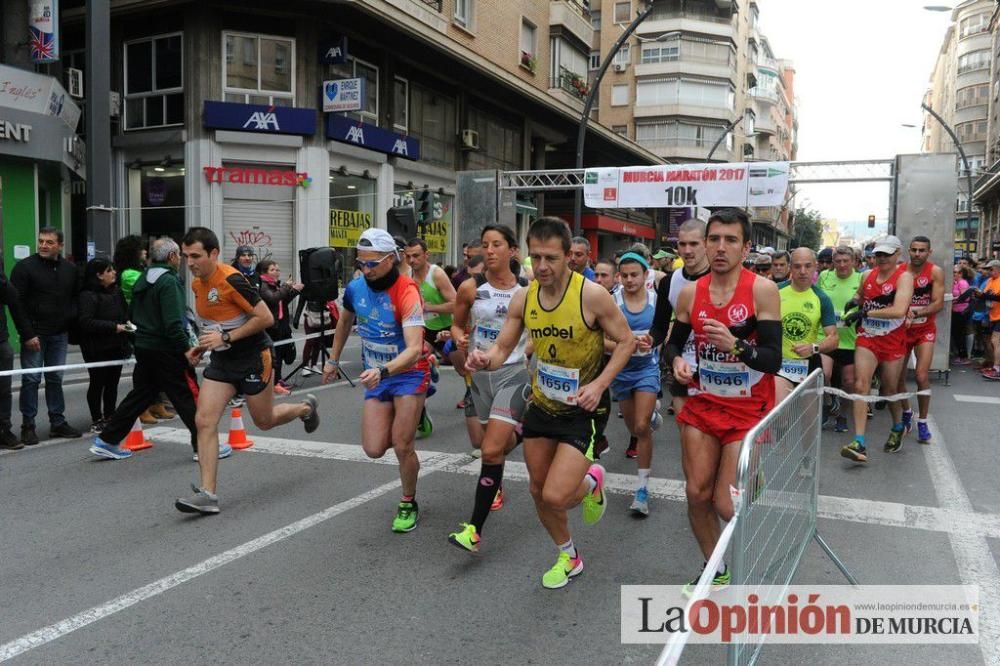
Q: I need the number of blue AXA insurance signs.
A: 3